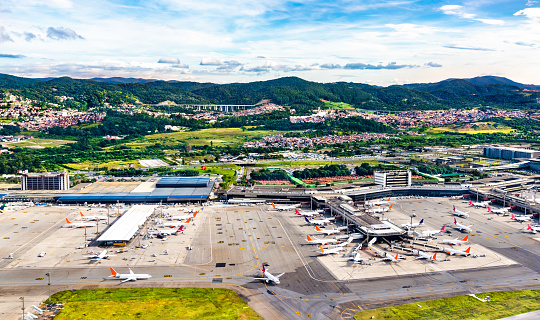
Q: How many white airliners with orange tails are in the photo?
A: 15